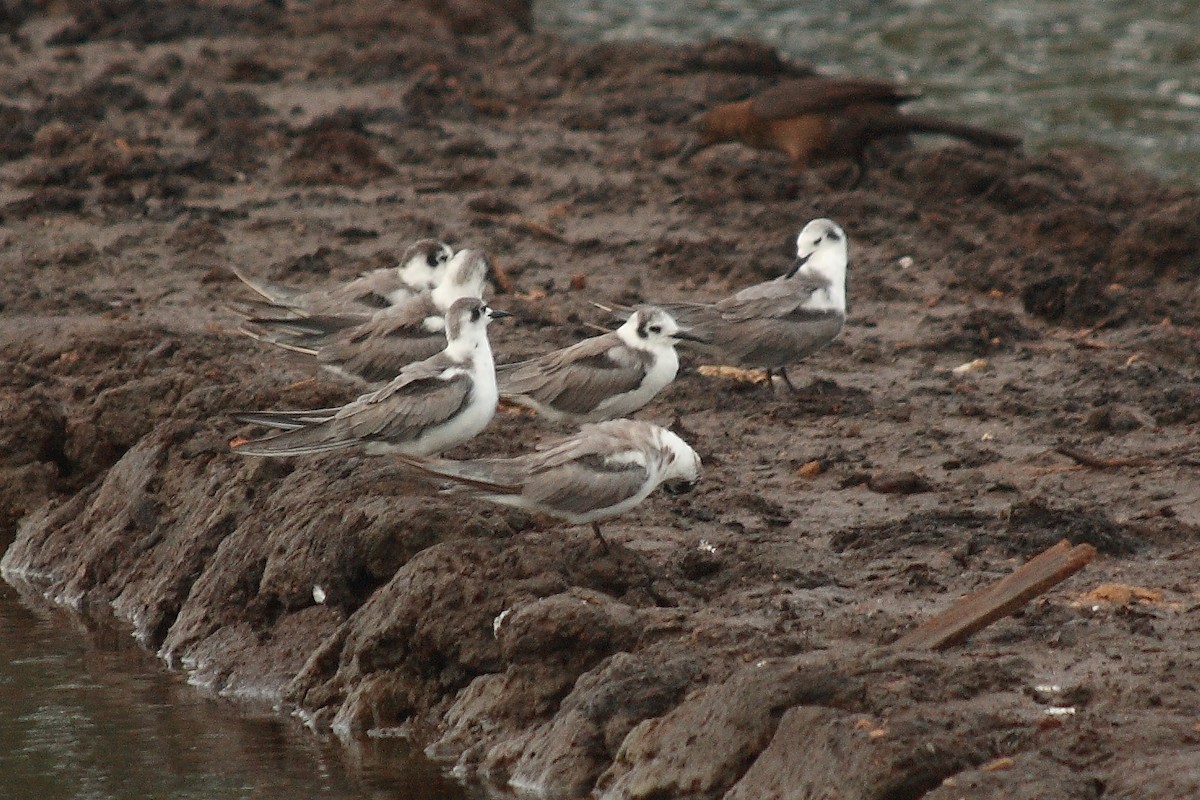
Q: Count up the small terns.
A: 6